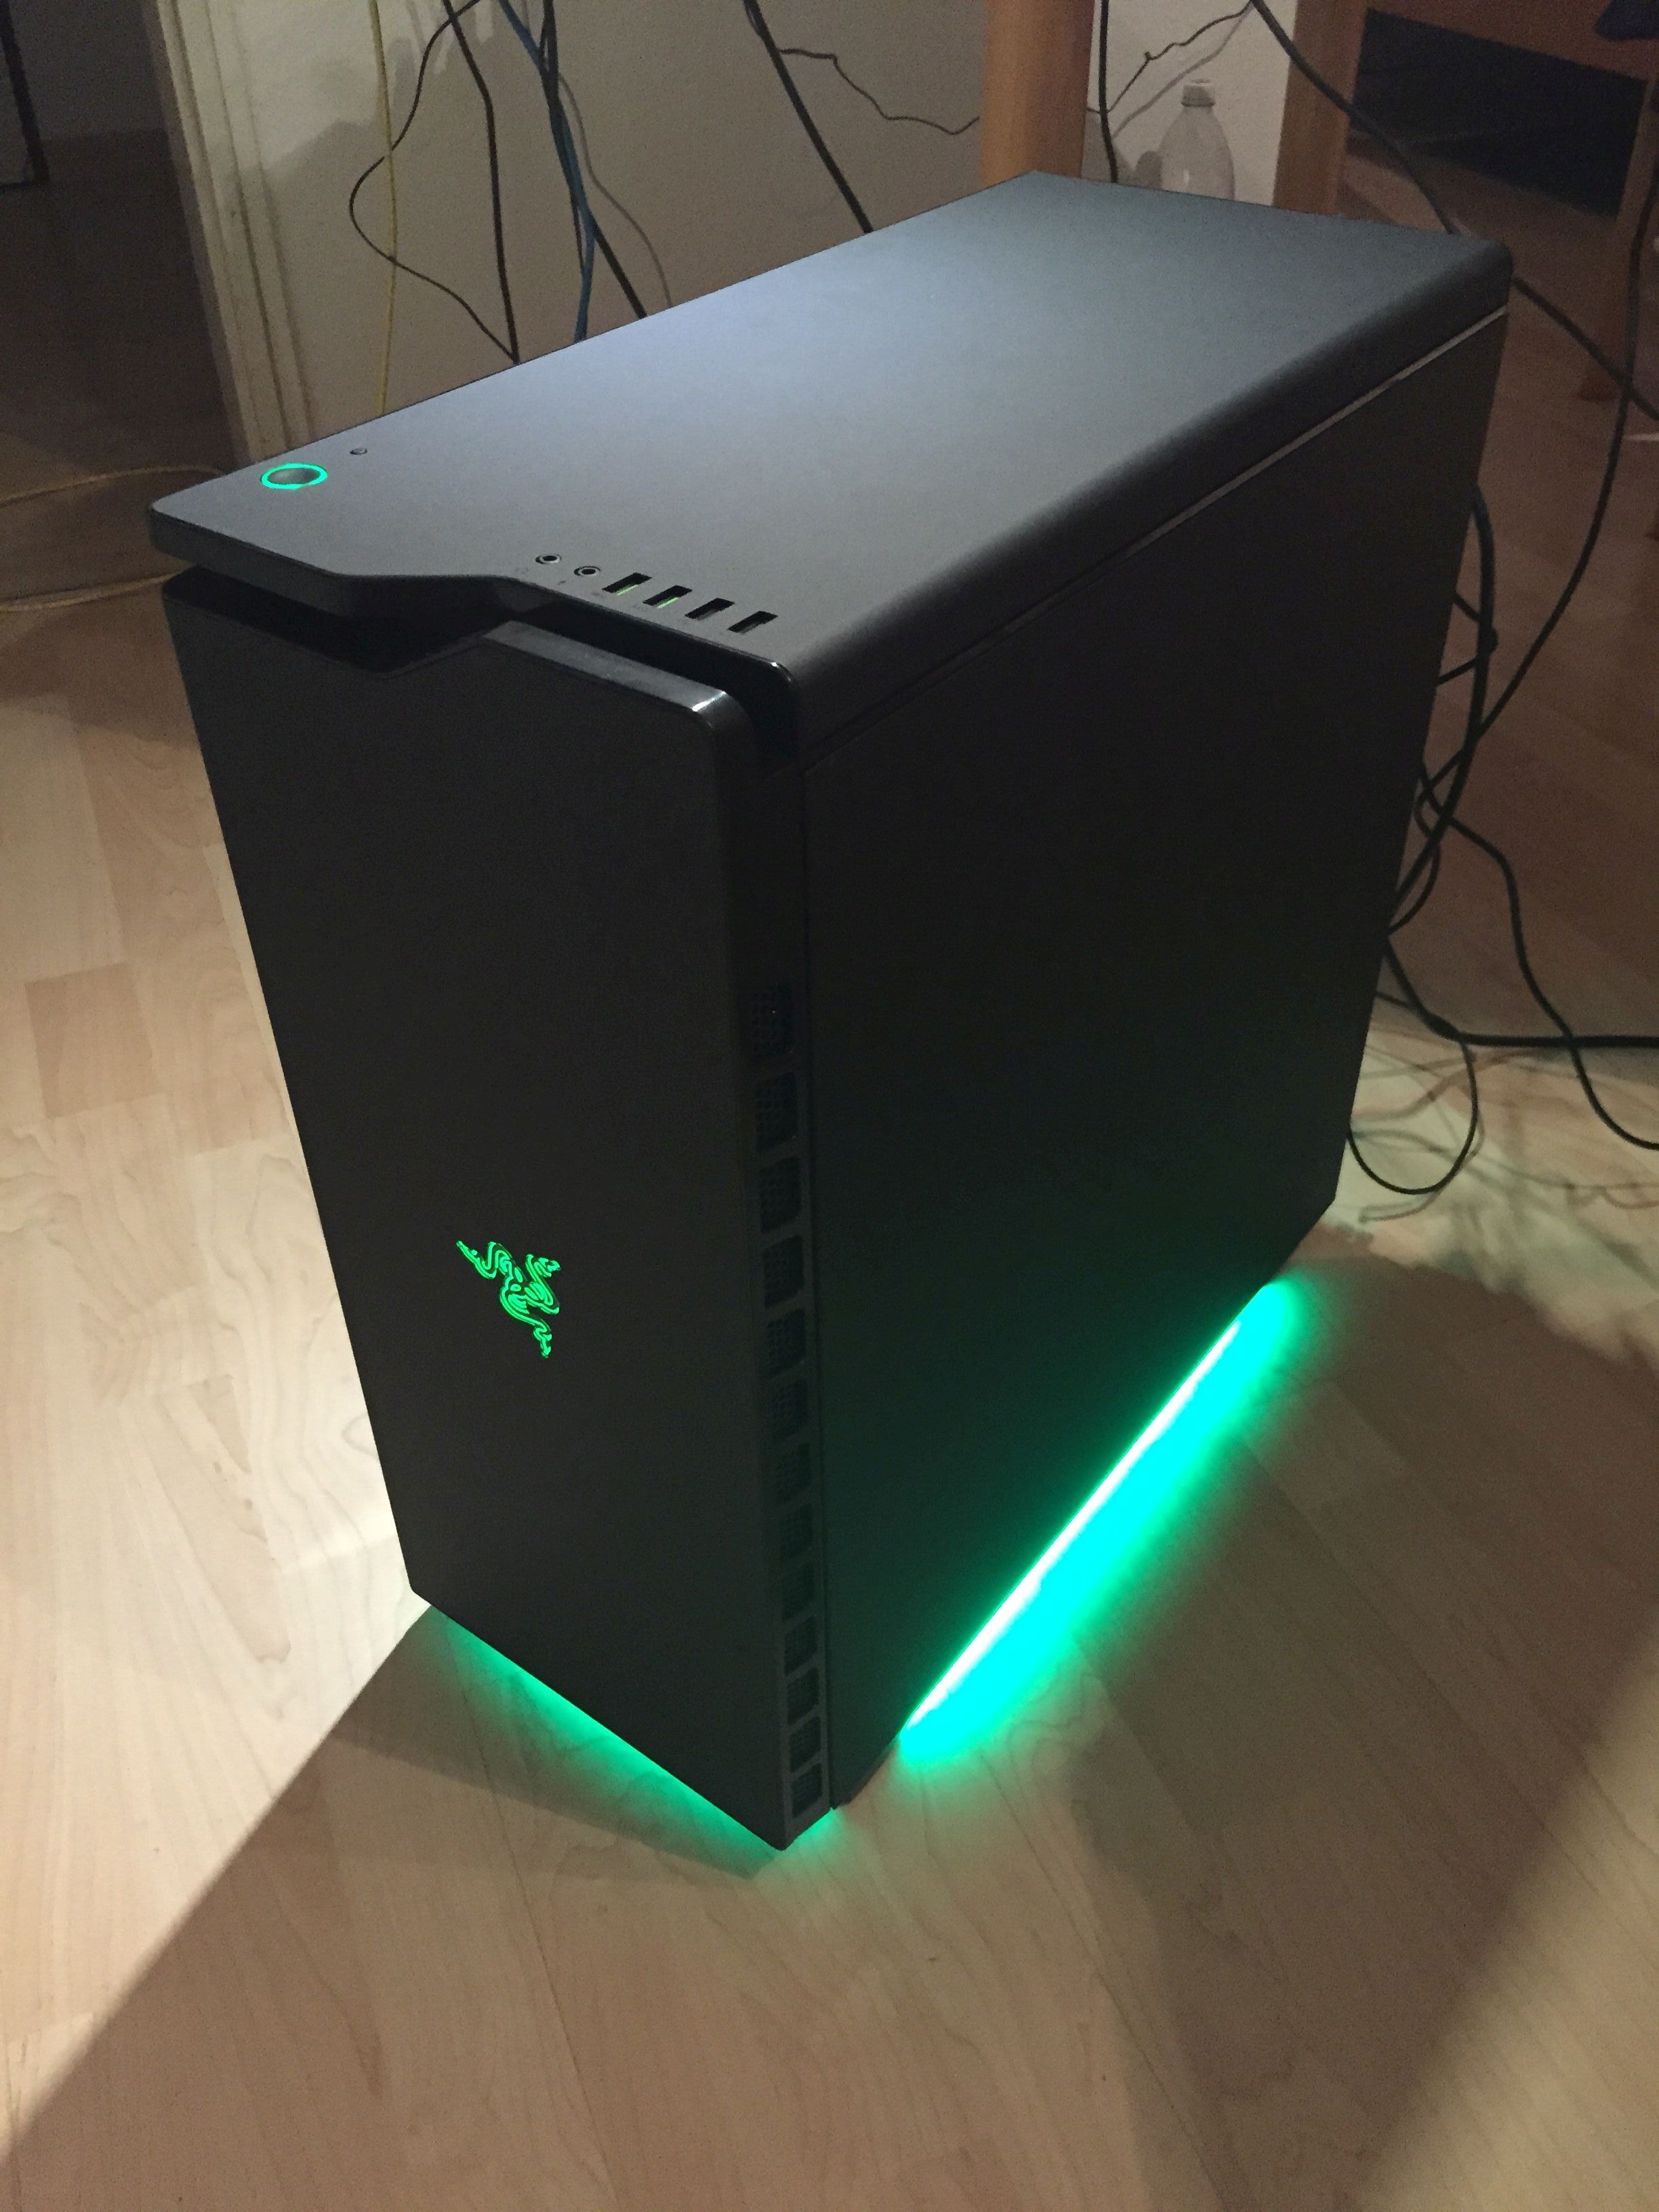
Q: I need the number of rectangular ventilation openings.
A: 13